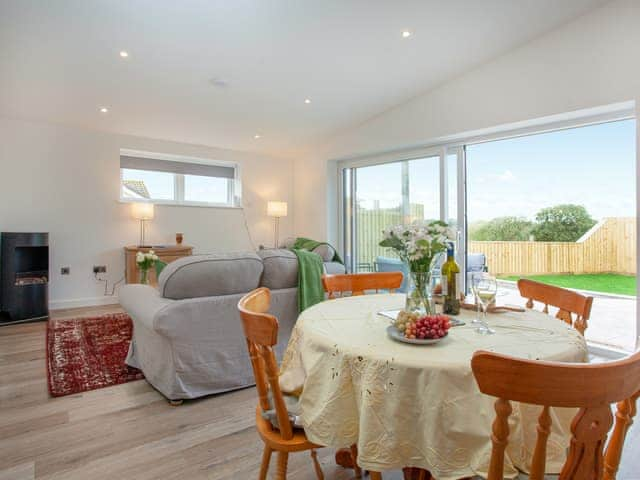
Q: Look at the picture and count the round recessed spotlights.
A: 5